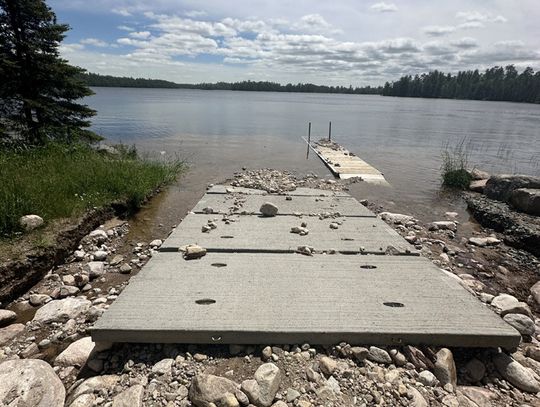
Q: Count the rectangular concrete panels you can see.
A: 4